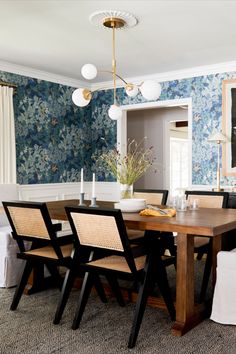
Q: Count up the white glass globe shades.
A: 5